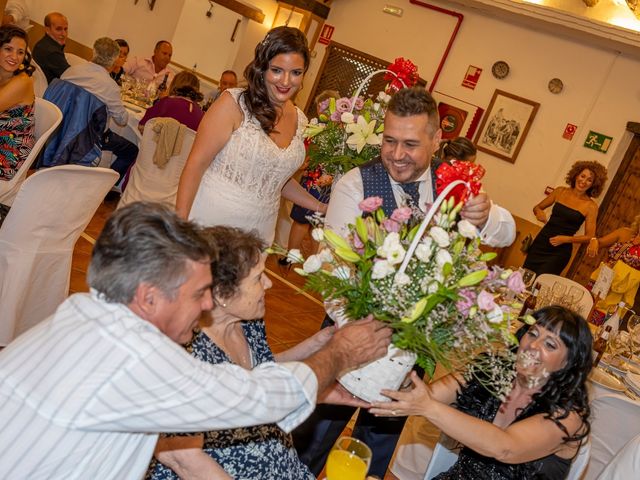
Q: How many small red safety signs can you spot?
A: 3